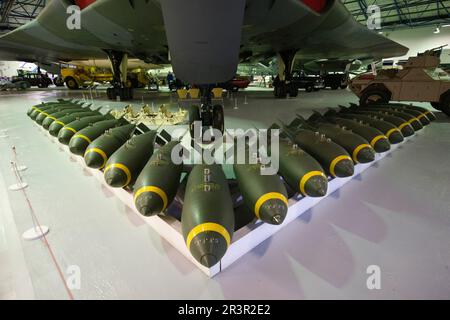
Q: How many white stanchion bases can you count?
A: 3